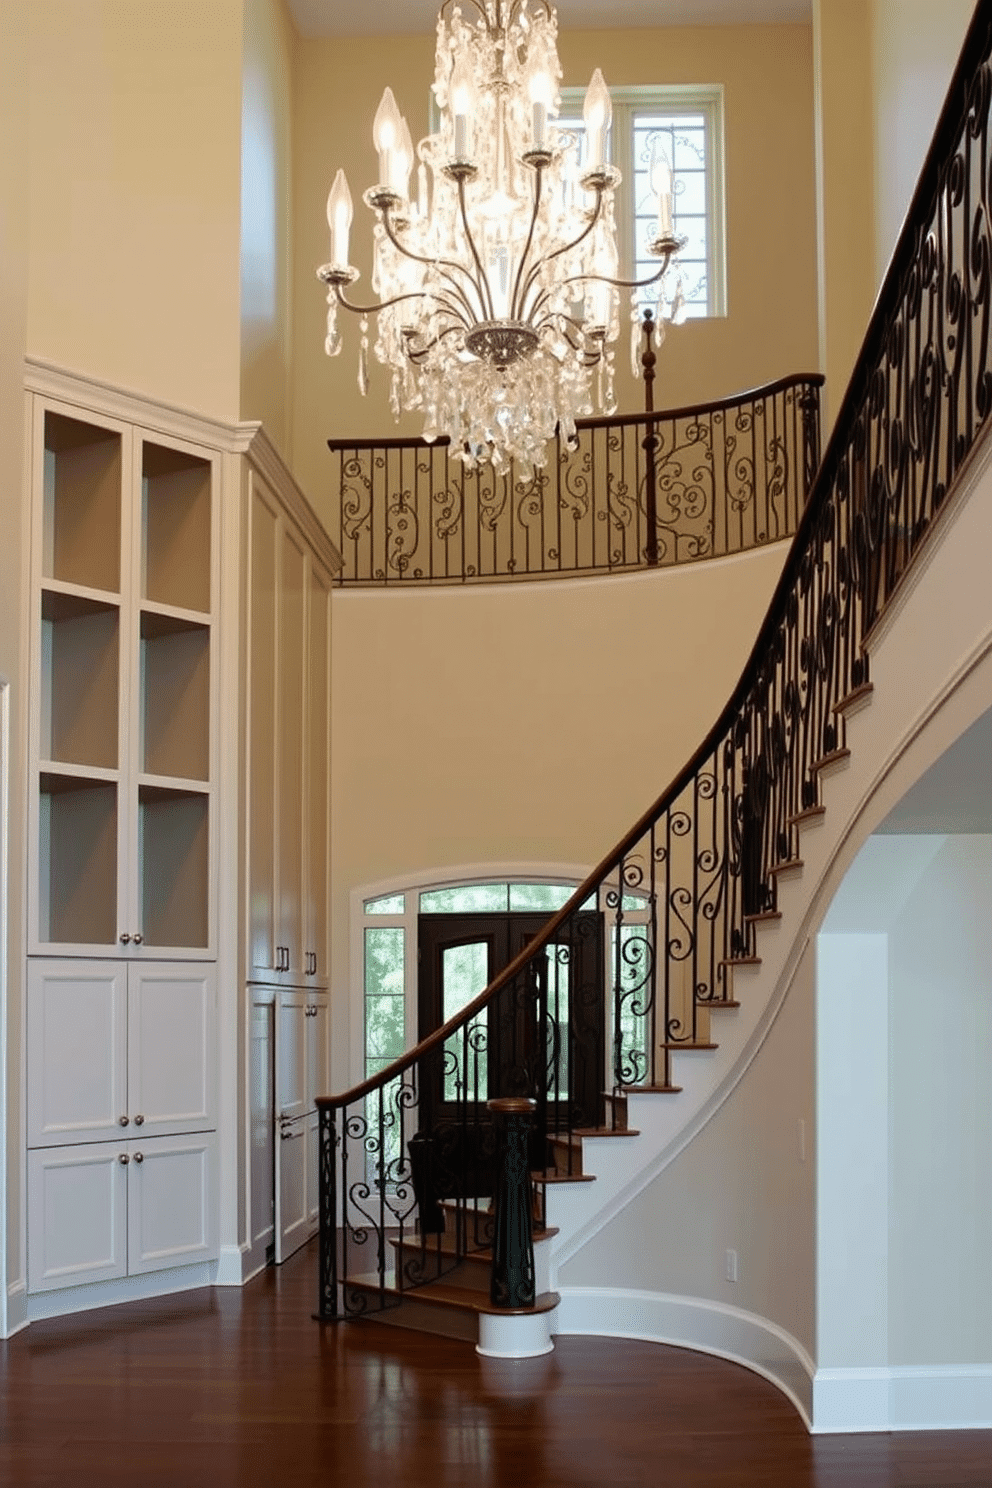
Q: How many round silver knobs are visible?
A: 6